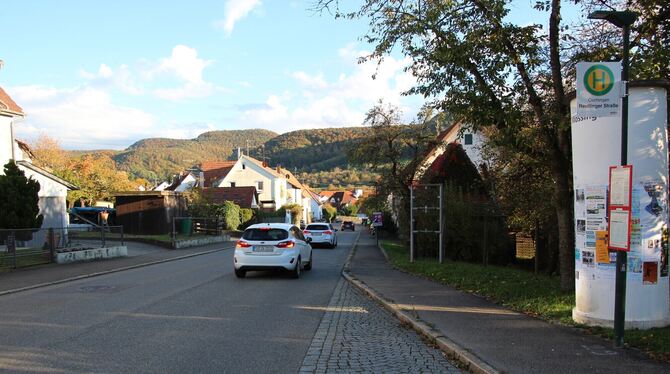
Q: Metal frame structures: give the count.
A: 1